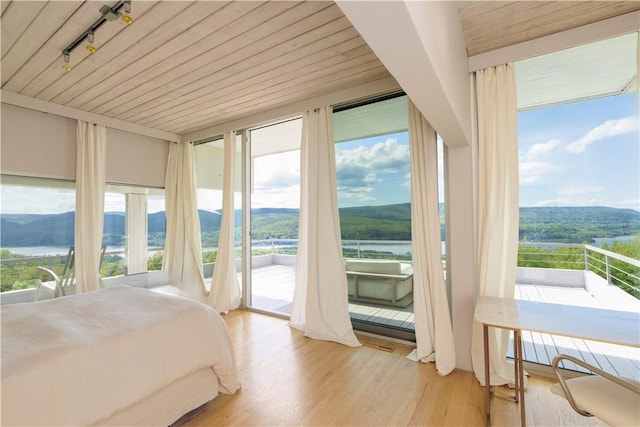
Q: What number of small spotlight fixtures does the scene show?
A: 3